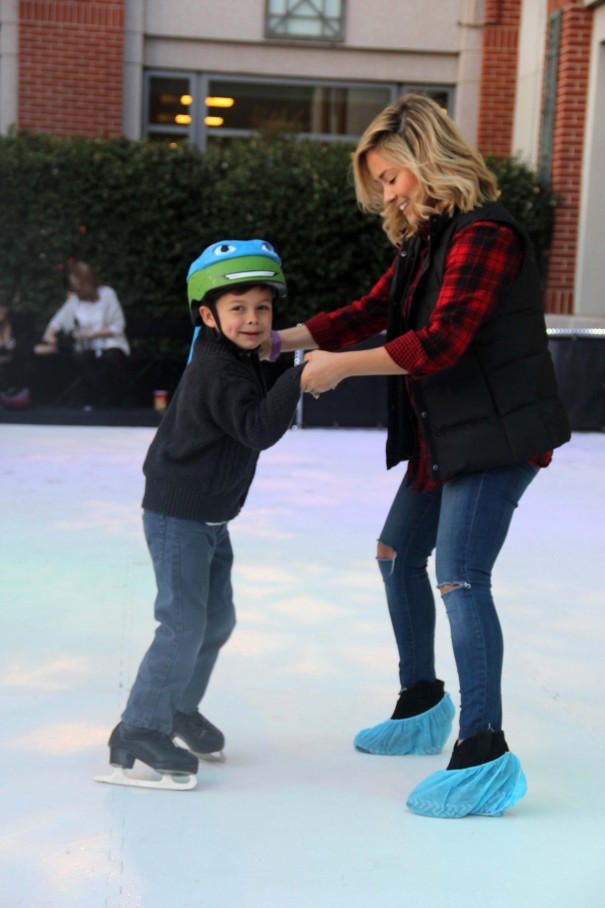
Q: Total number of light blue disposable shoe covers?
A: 2